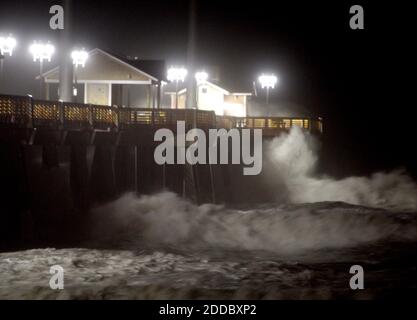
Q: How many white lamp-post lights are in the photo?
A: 6